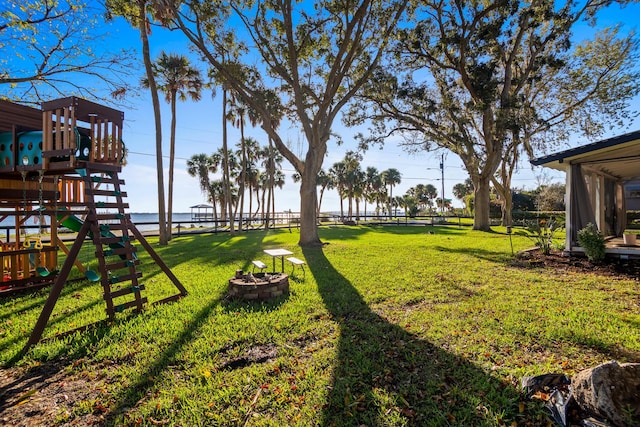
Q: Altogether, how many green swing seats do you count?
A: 2